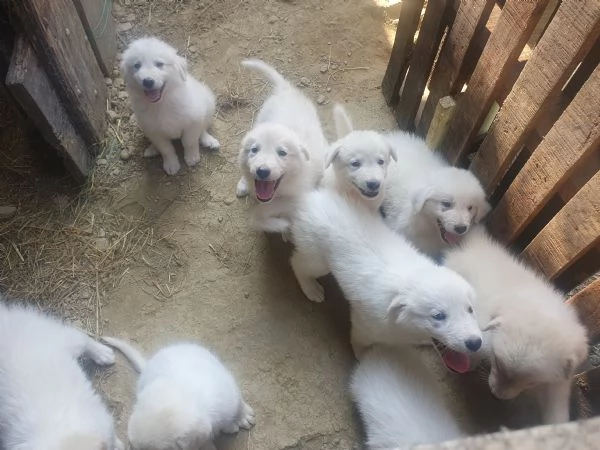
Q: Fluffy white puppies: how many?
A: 9